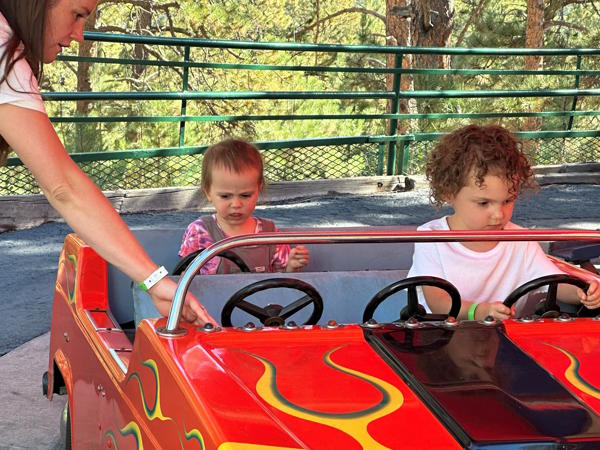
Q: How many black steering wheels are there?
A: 4